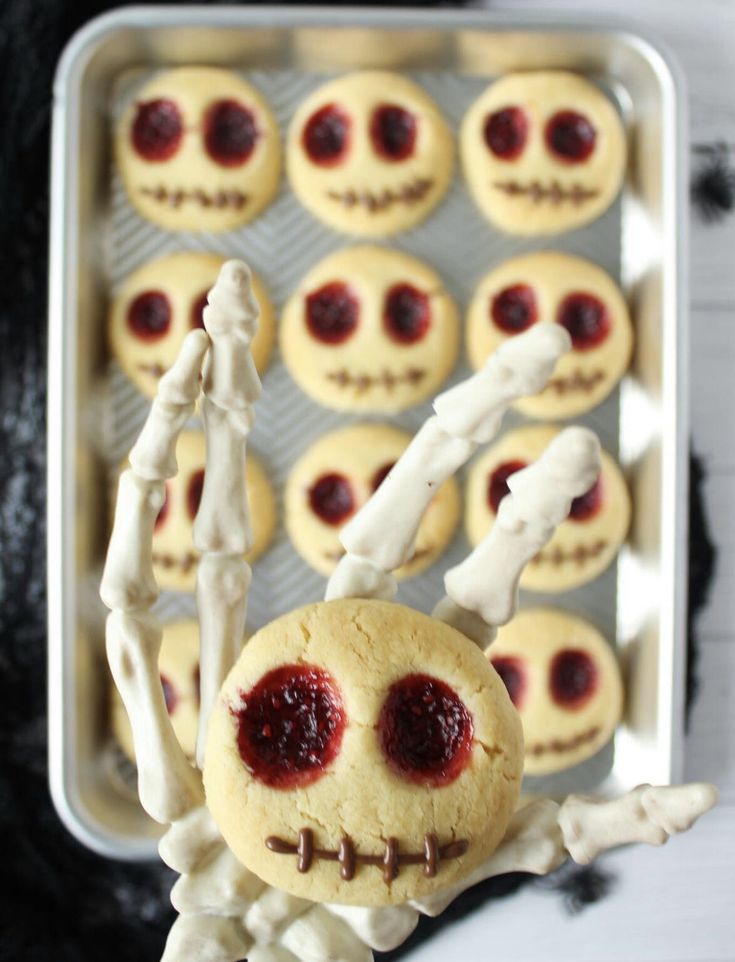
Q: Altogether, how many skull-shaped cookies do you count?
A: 12